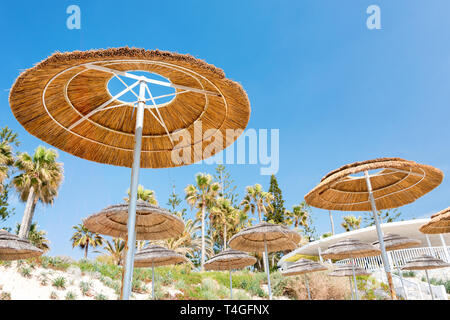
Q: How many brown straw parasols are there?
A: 13